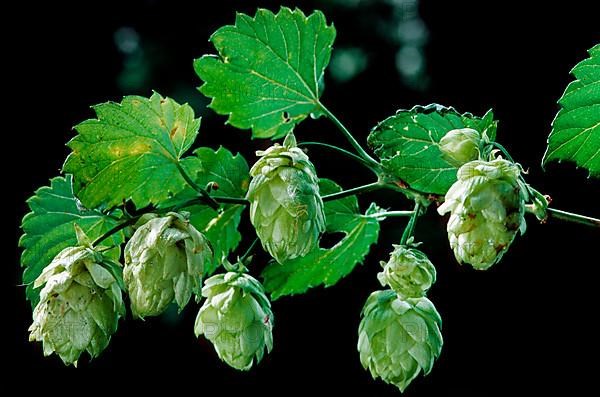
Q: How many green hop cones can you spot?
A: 8